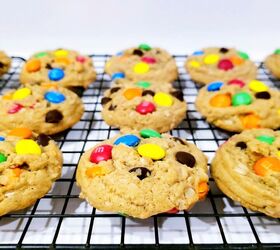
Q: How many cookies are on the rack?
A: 11